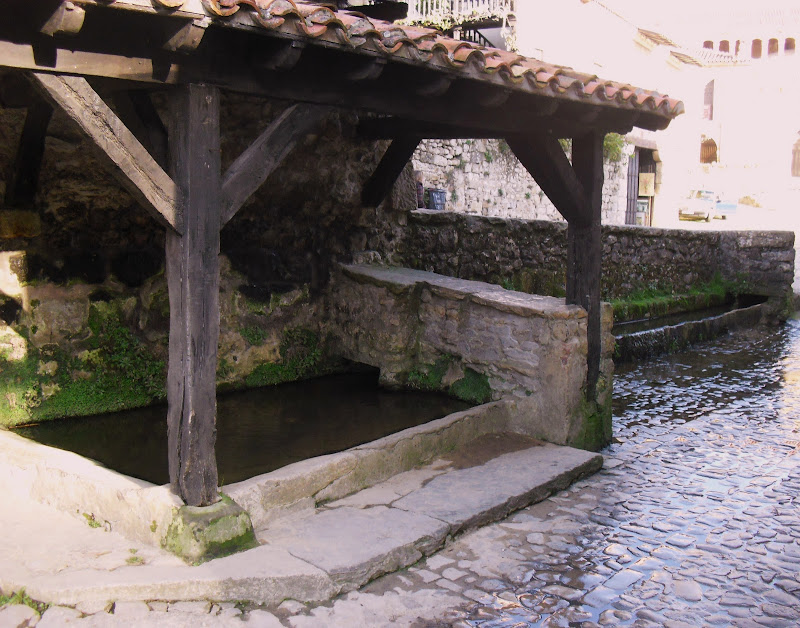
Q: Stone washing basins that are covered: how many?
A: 1